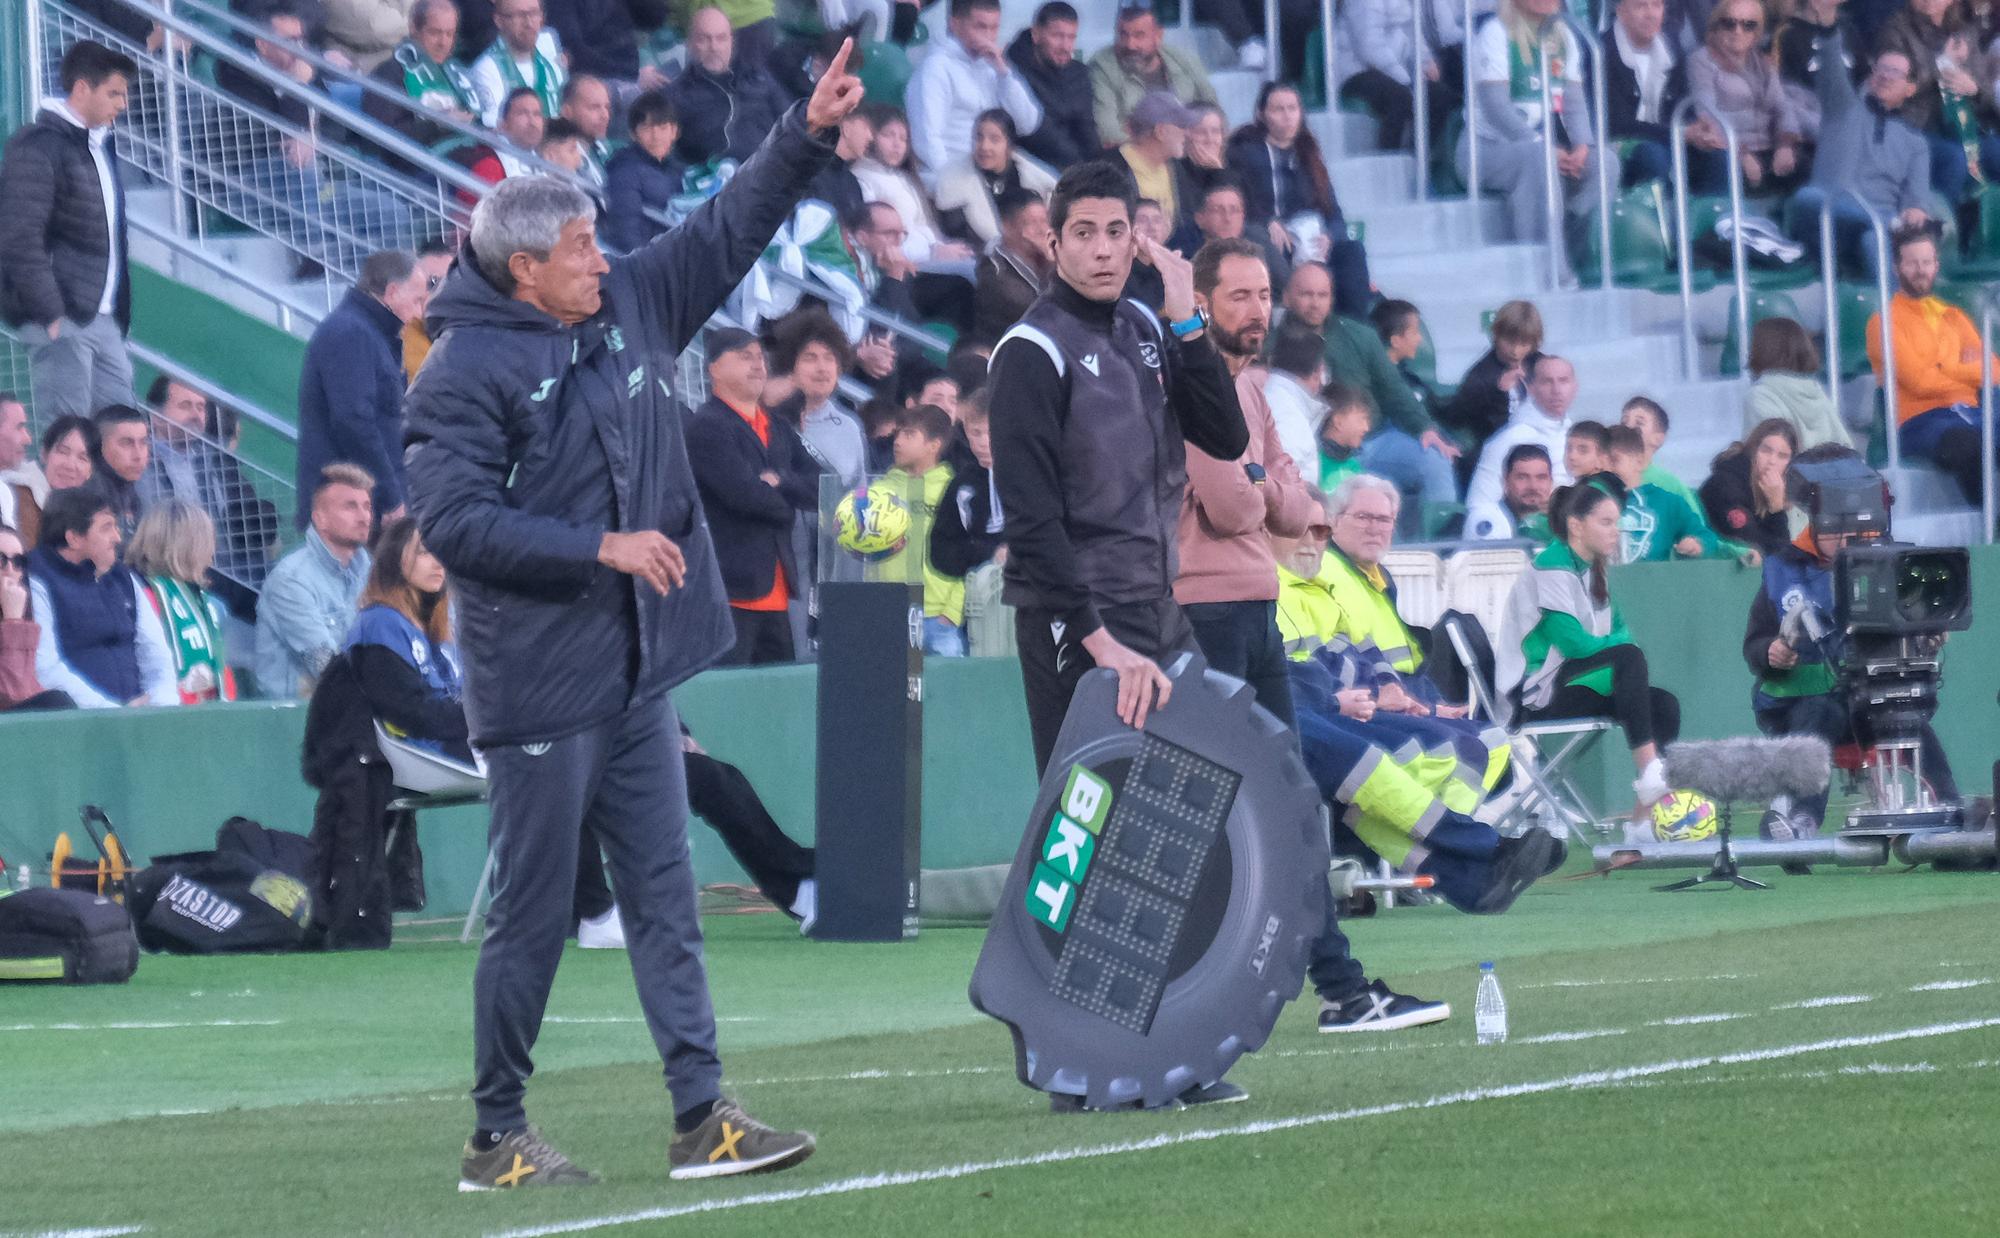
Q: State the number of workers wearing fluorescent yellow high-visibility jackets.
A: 2